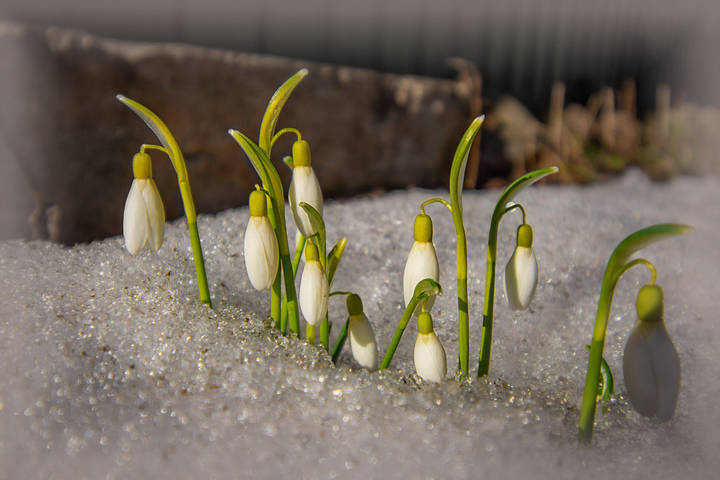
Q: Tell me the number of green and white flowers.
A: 9